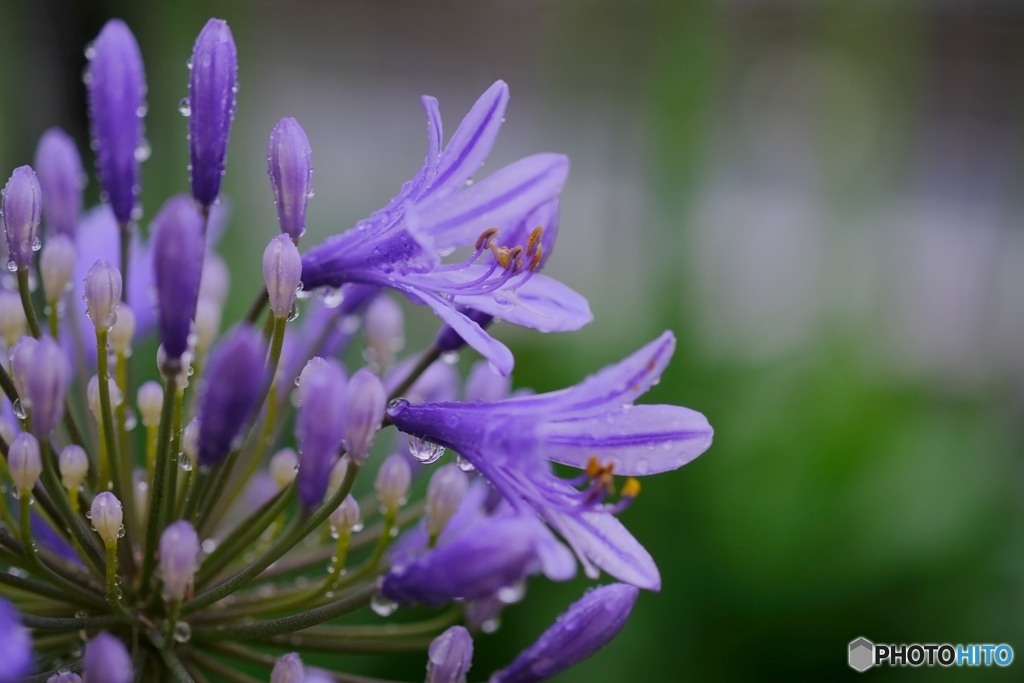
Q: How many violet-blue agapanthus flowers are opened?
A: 2